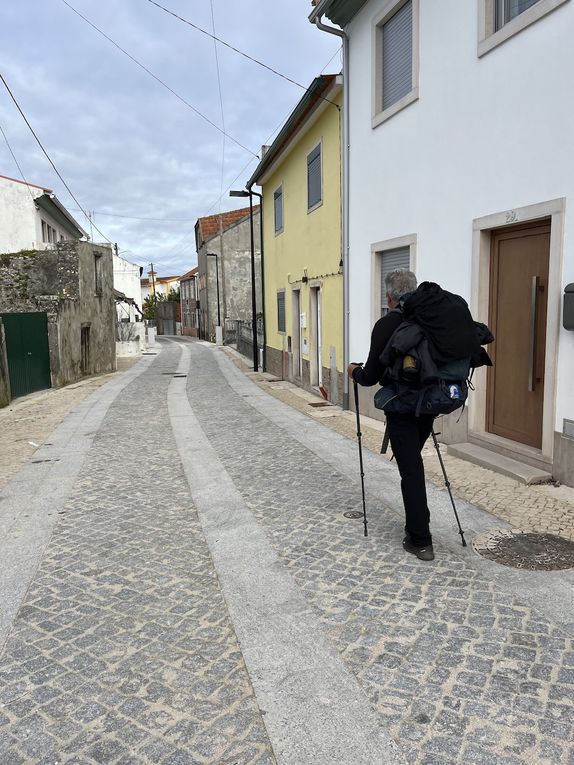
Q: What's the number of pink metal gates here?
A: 0